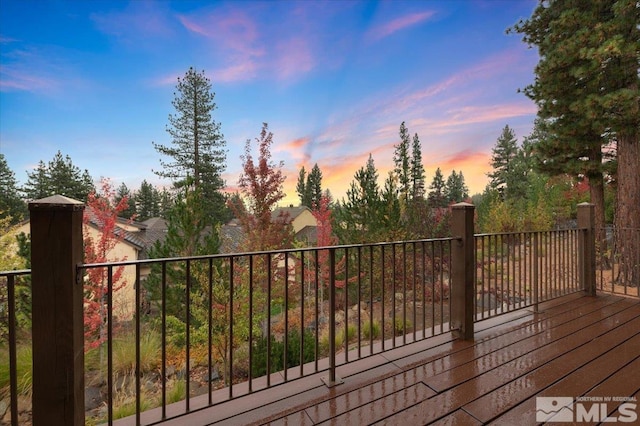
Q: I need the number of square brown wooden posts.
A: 3